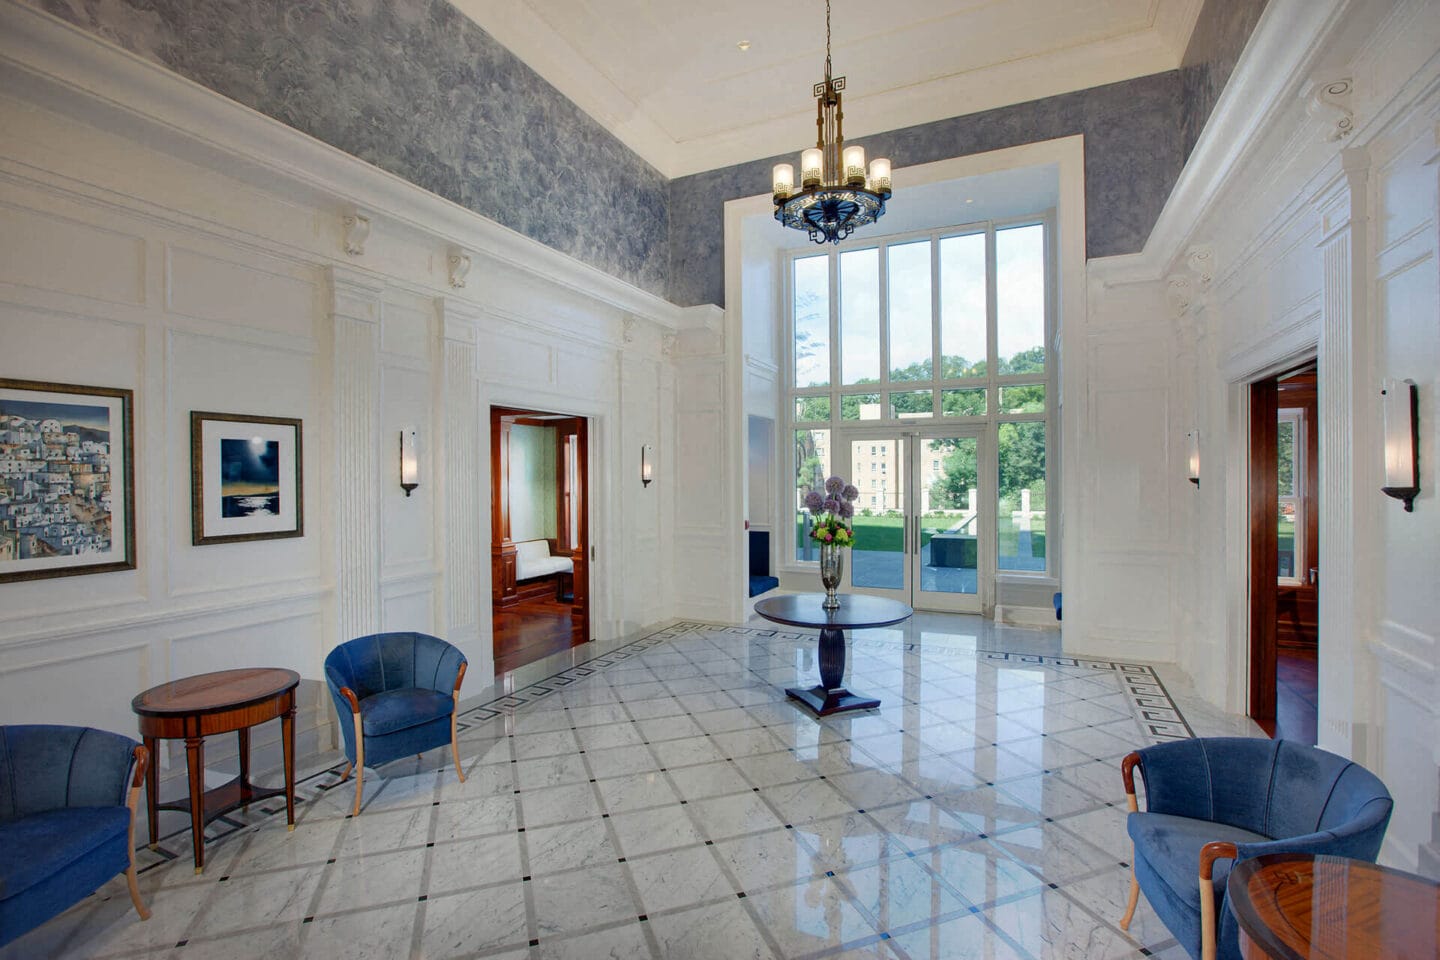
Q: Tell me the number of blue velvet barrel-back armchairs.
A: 3